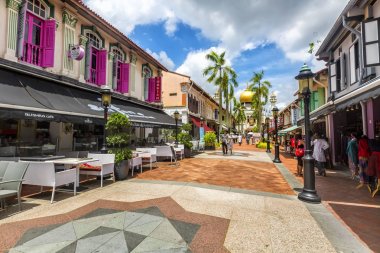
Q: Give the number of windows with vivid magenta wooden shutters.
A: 4